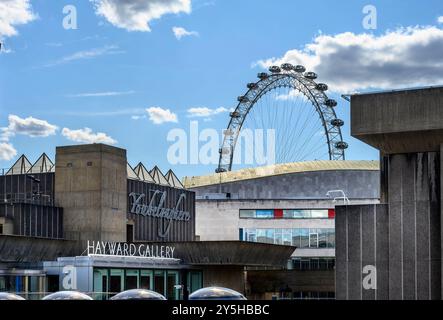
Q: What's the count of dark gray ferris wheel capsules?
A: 15